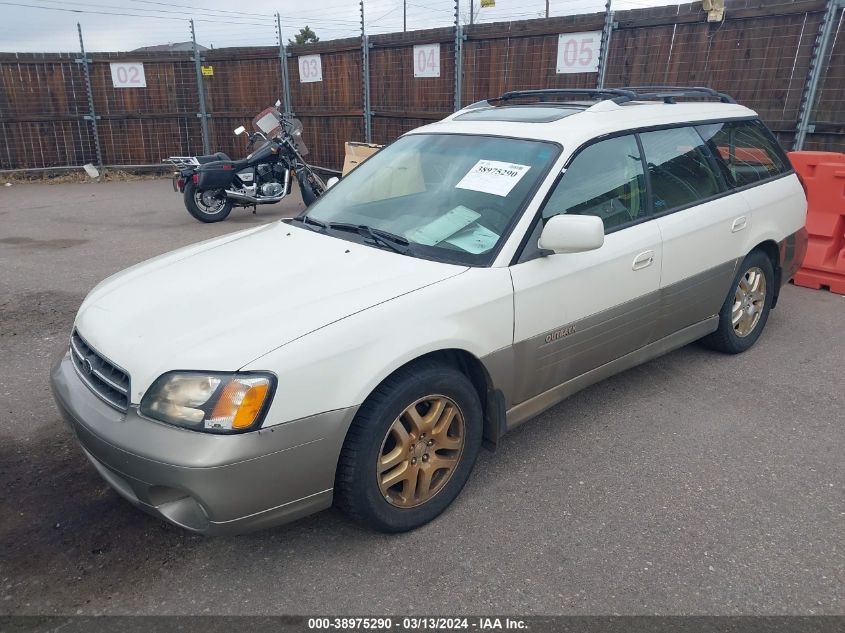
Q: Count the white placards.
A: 4